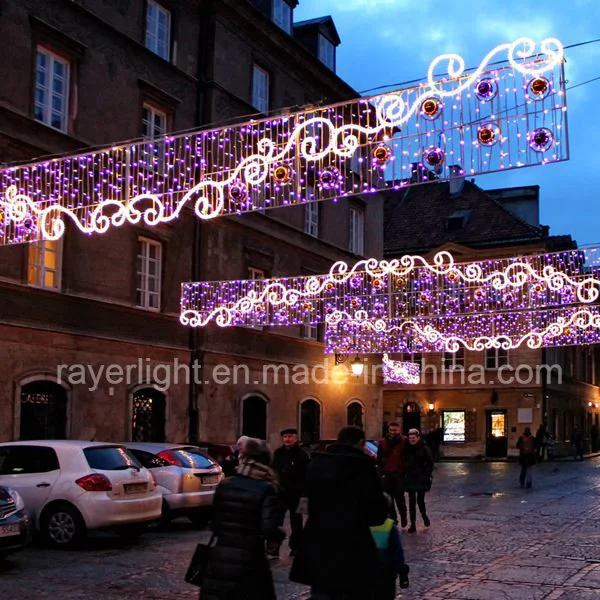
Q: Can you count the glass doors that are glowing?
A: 1